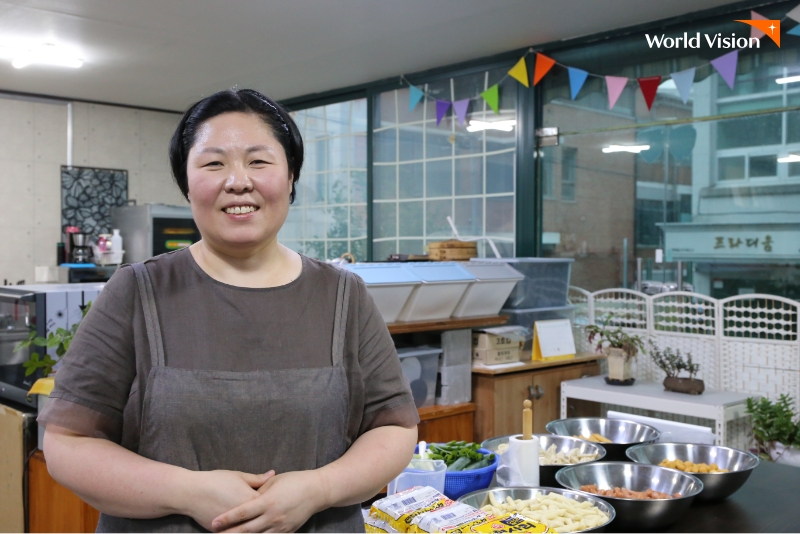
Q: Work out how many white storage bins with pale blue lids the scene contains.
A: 2